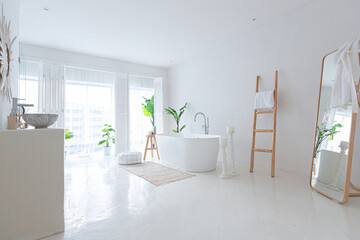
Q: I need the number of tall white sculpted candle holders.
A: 2